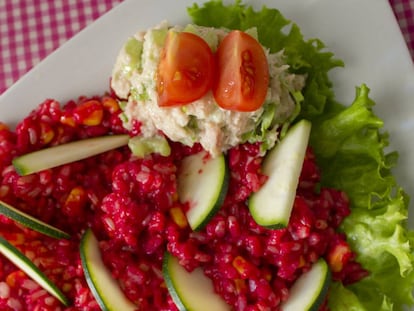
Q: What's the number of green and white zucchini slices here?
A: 8